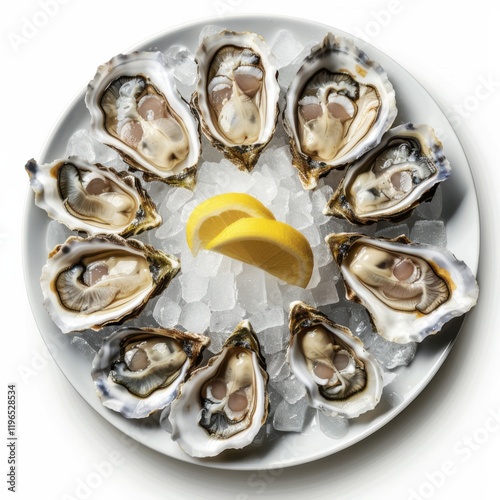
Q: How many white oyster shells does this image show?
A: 10